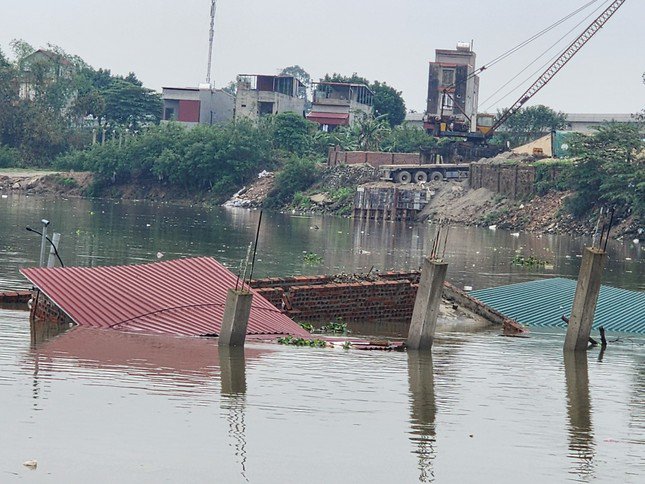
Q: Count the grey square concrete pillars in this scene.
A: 3